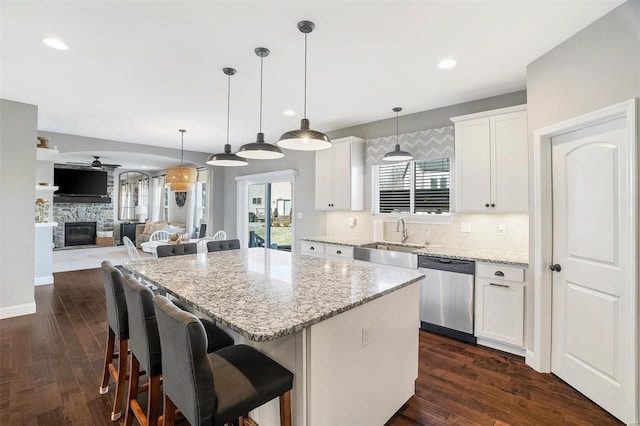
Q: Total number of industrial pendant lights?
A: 4